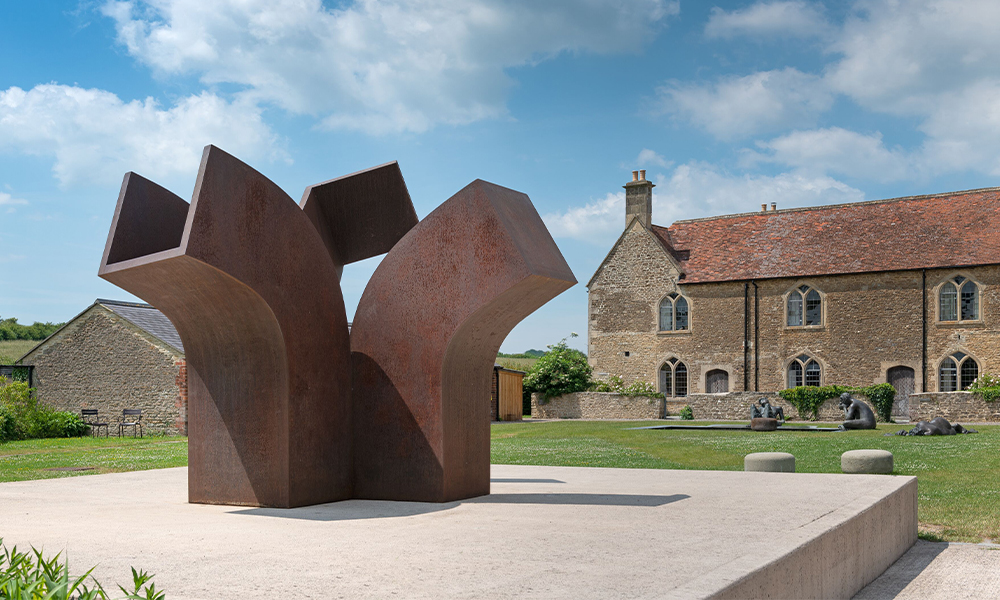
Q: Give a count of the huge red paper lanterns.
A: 0